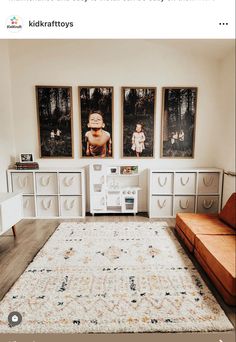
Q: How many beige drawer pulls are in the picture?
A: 12